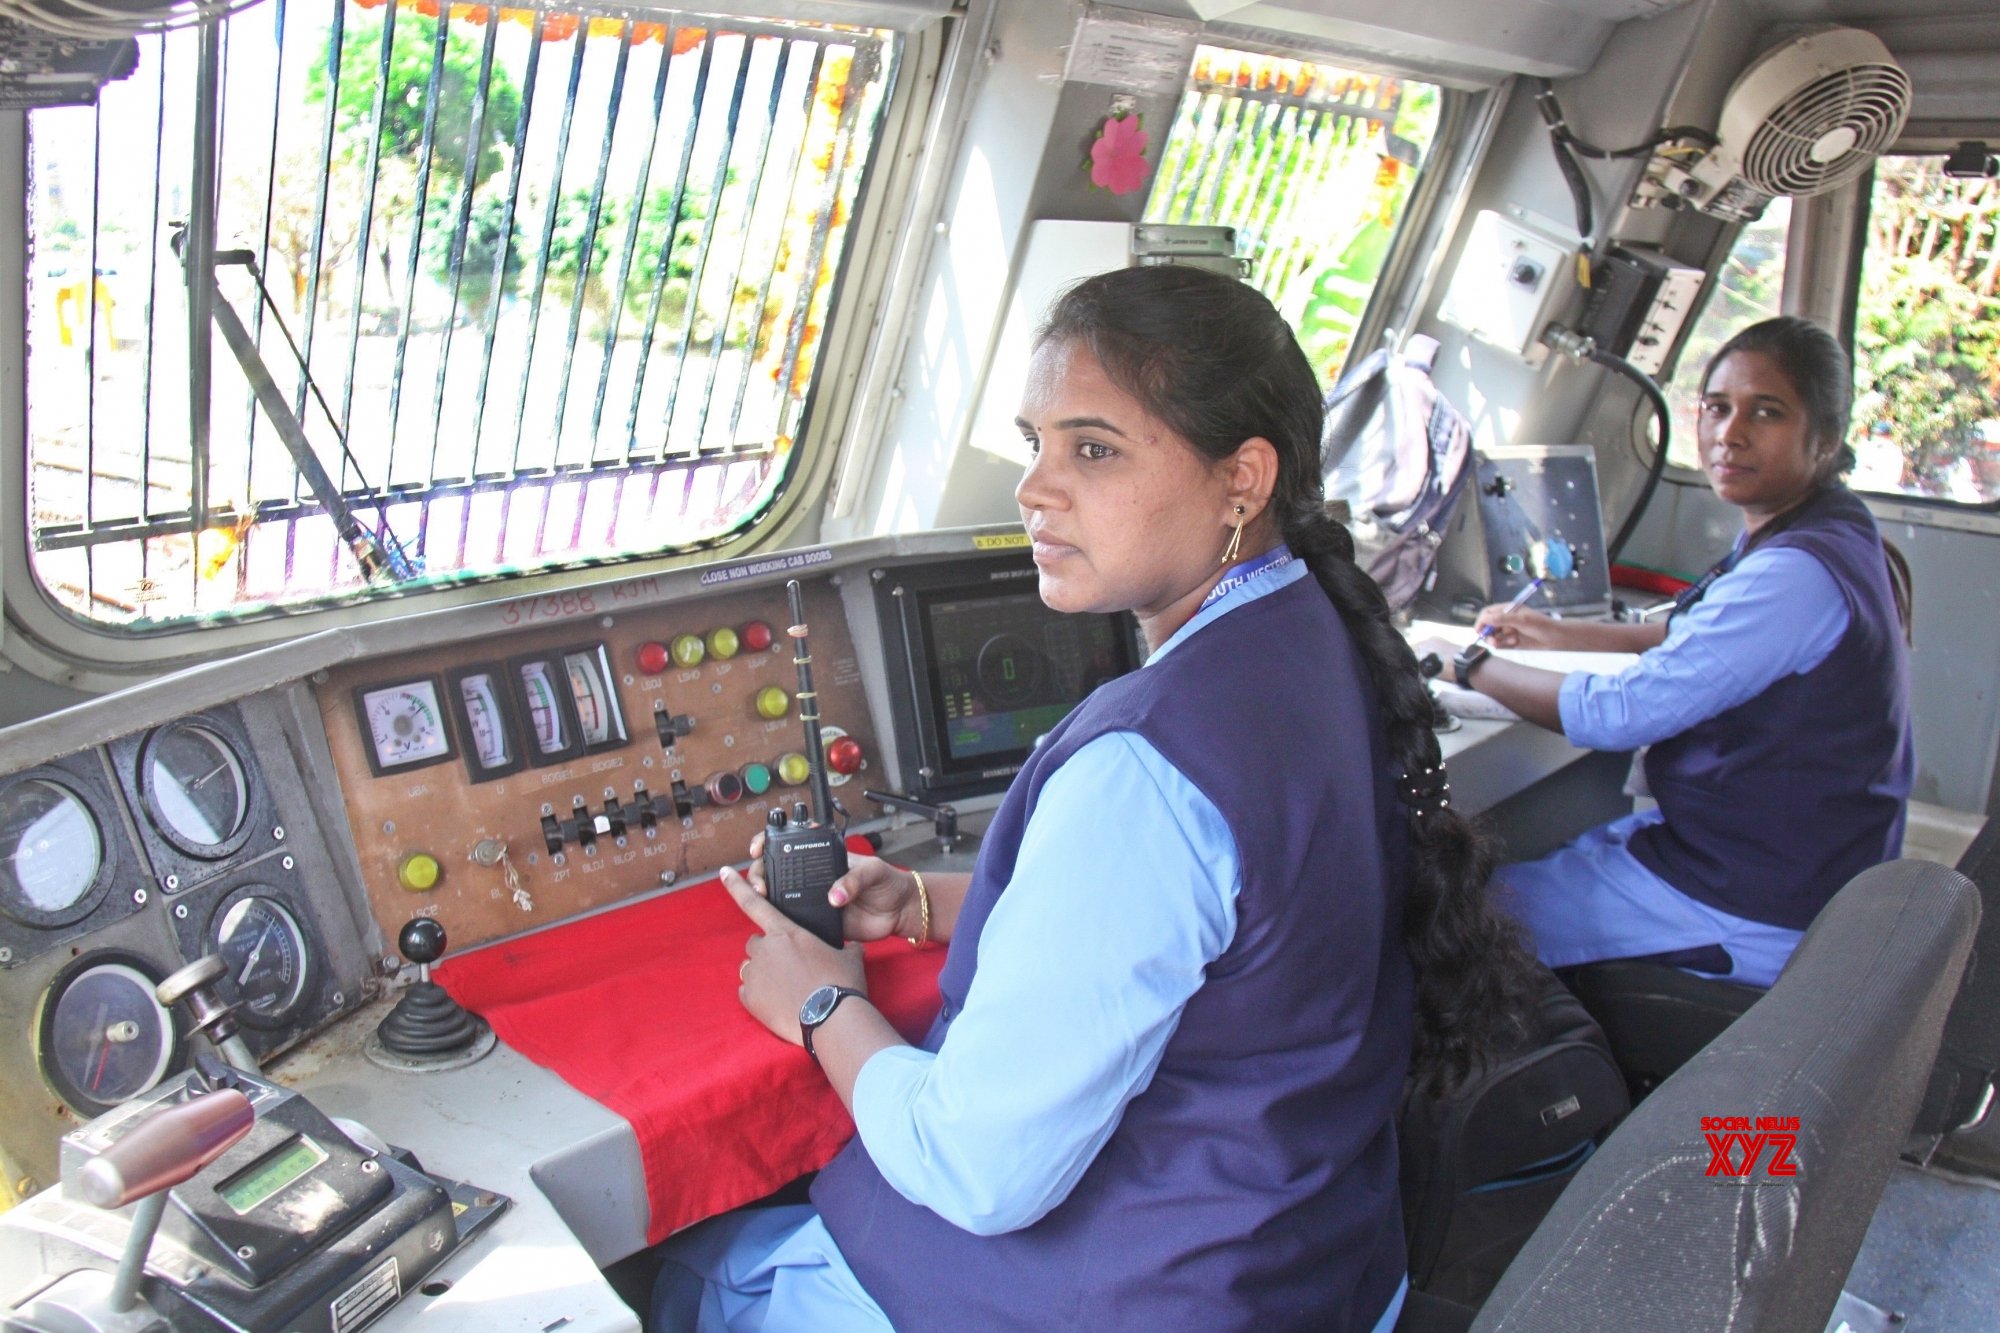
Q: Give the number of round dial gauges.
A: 4